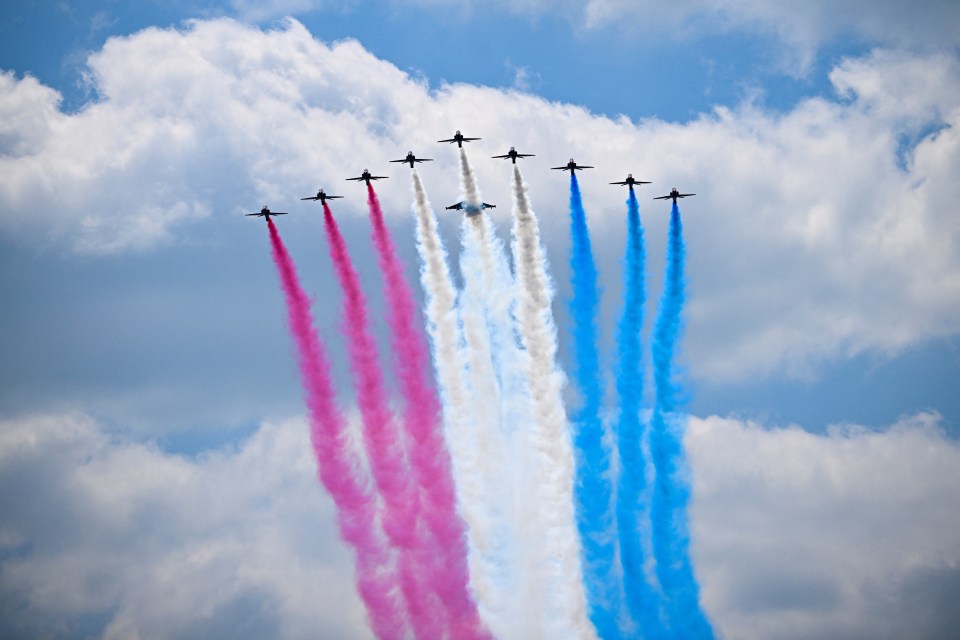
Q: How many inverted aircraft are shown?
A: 0